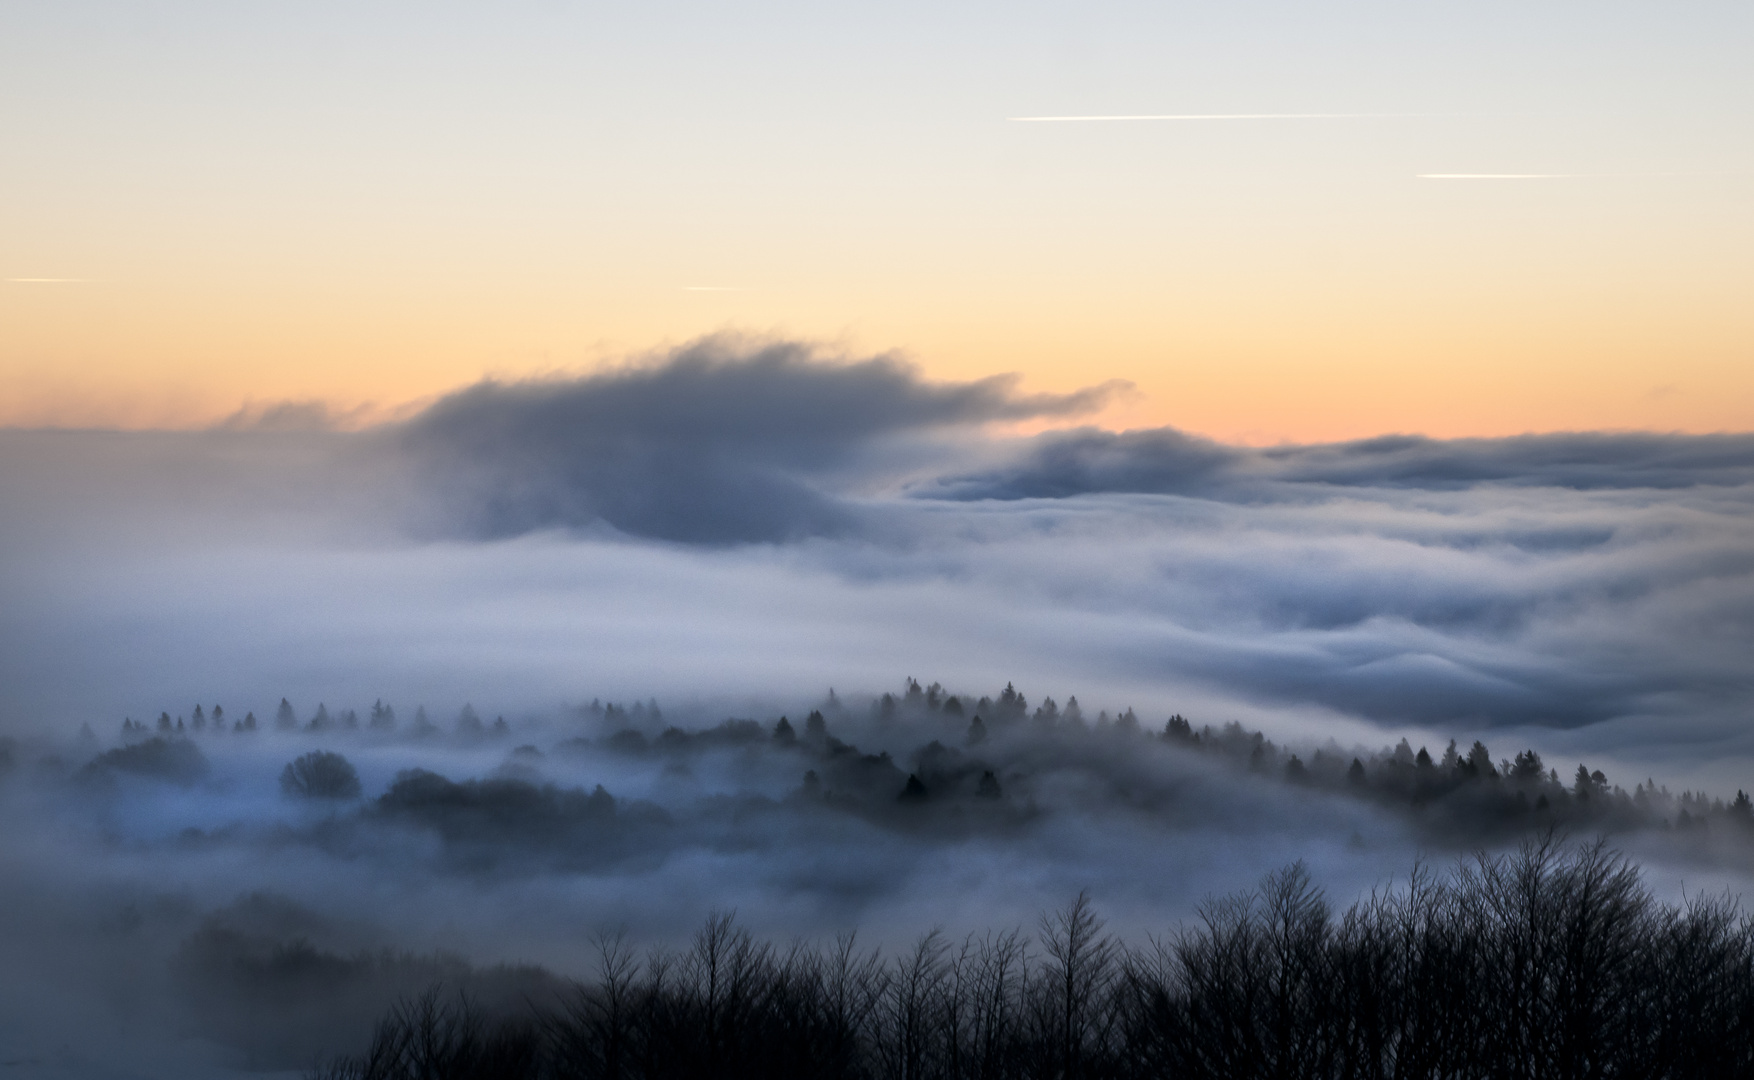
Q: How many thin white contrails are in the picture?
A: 4